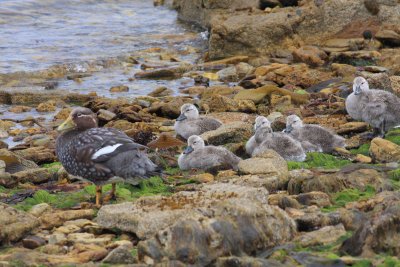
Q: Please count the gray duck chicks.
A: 5